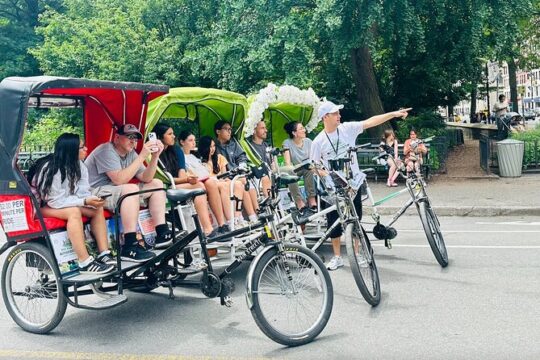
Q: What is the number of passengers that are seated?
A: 8